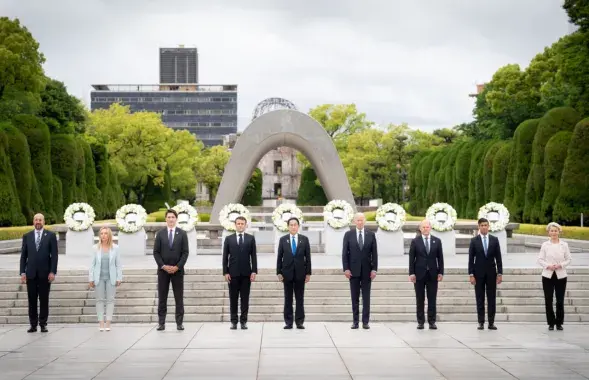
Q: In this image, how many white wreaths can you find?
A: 9